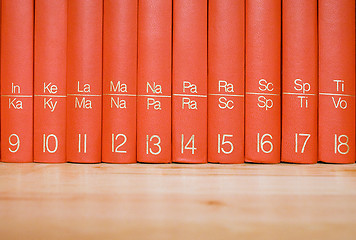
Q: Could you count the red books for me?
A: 10